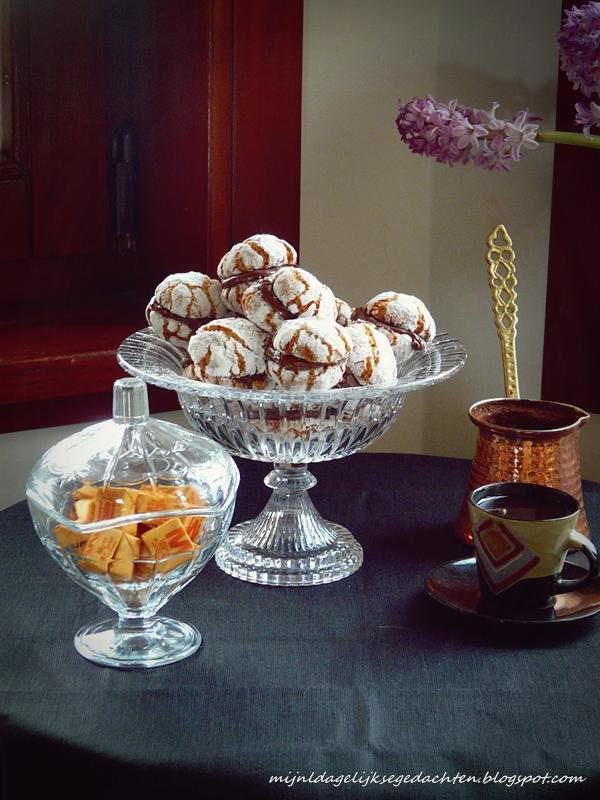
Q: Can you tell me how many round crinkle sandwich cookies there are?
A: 8